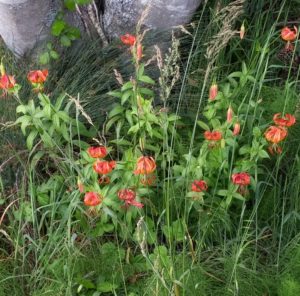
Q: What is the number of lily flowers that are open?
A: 14